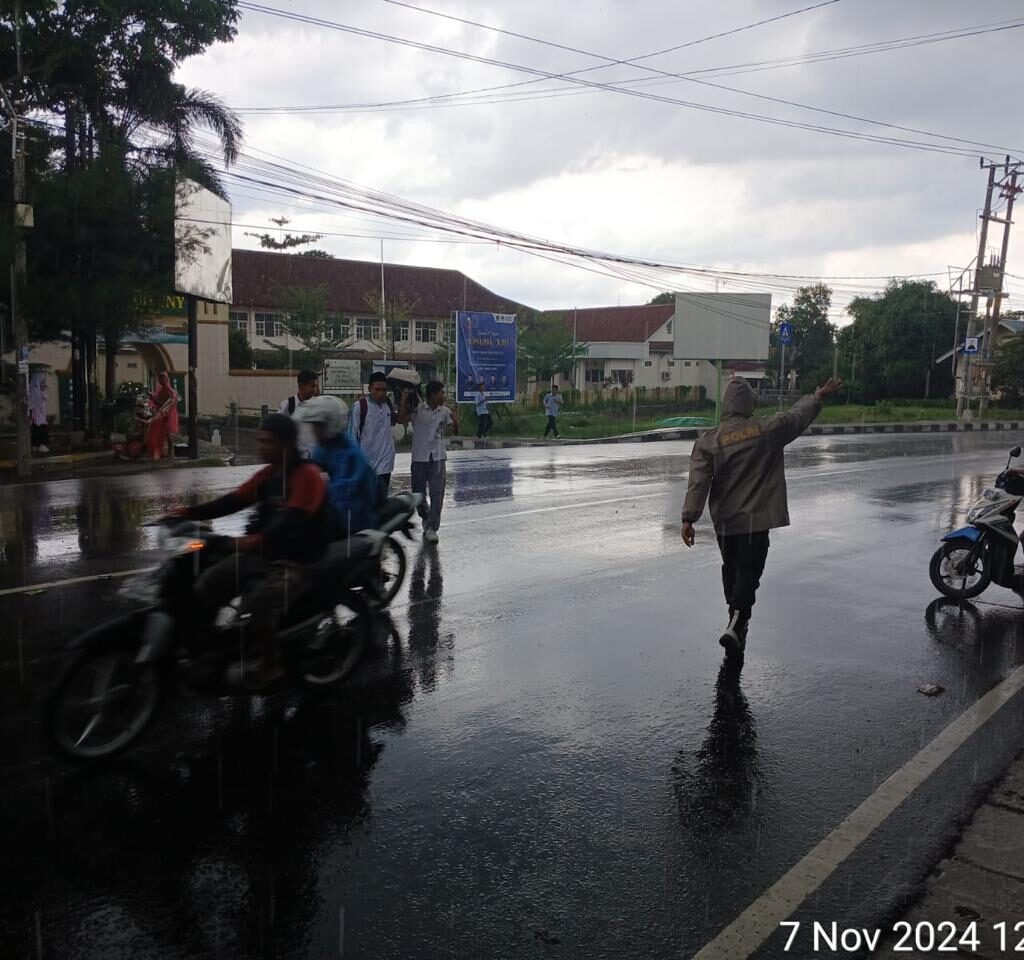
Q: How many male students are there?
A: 5